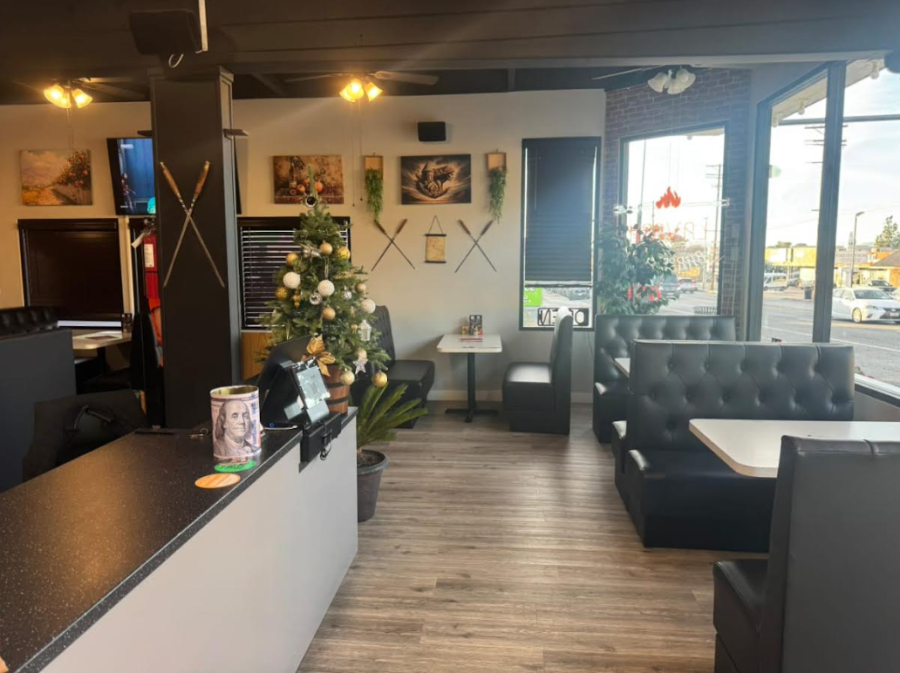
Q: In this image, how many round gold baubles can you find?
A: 9